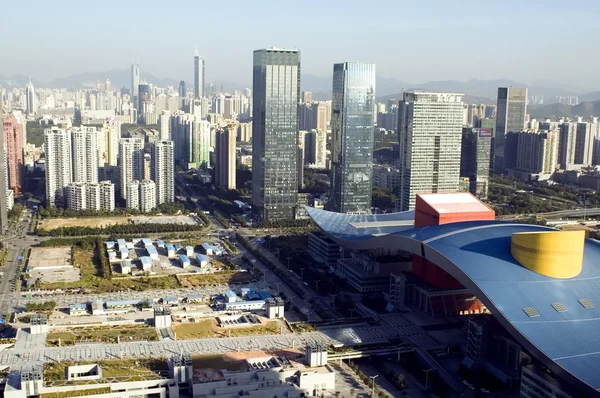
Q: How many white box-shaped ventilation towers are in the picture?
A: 6